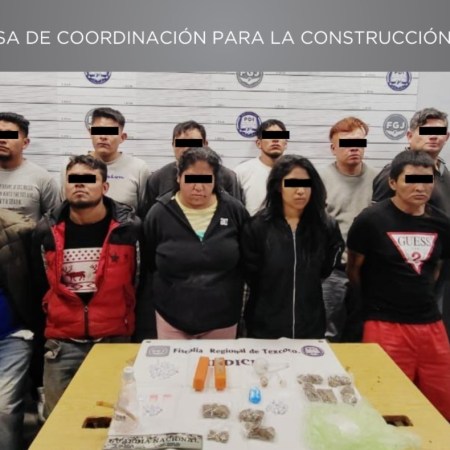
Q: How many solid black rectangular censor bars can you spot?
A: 10